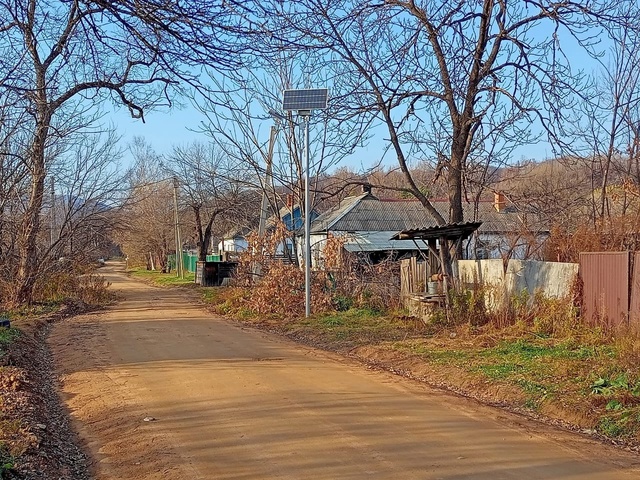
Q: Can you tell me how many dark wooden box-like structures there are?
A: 1